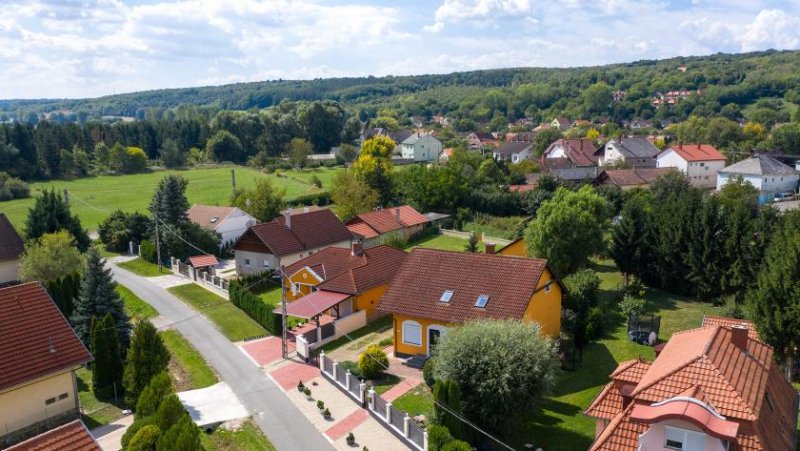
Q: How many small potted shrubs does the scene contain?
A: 6